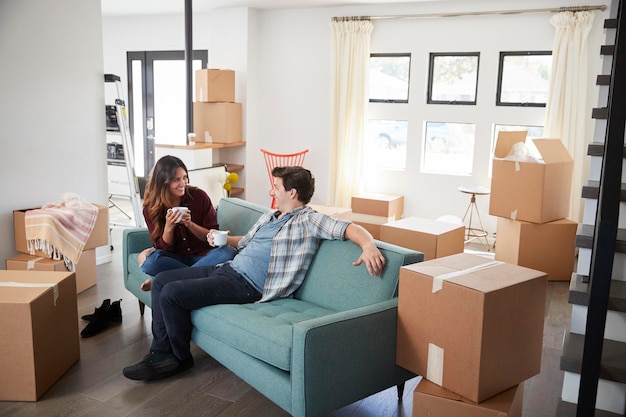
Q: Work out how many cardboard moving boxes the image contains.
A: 13